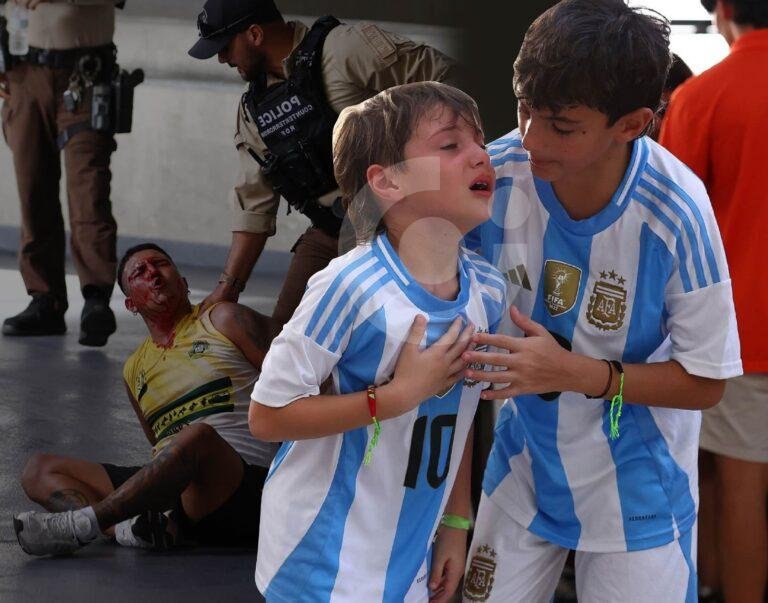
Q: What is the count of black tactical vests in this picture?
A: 1